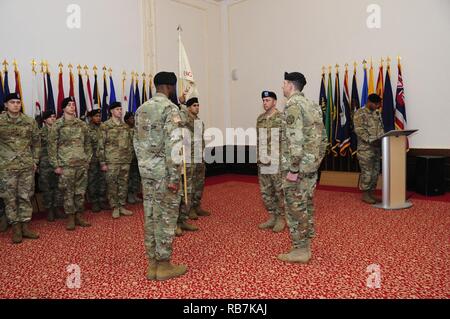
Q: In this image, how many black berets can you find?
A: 11